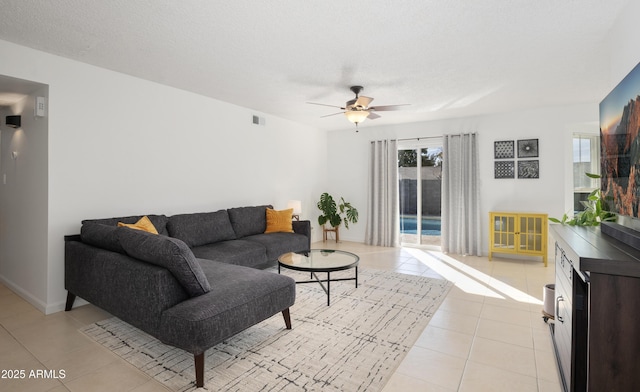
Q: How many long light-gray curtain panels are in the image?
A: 2